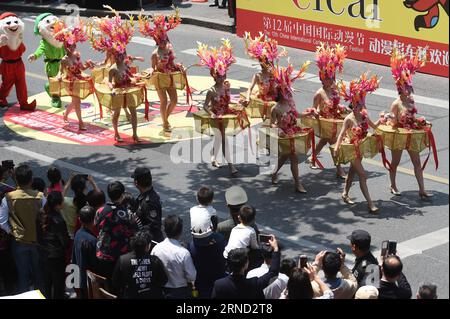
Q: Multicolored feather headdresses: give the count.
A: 10